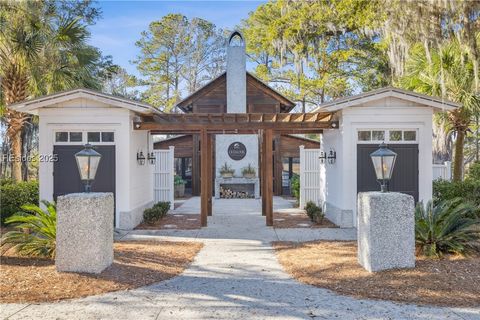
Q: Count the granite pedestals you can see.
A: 2